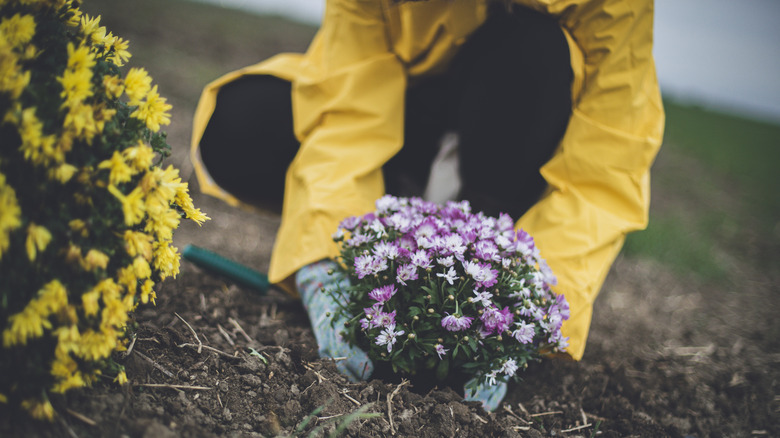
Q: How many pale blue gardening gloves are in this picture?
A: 2